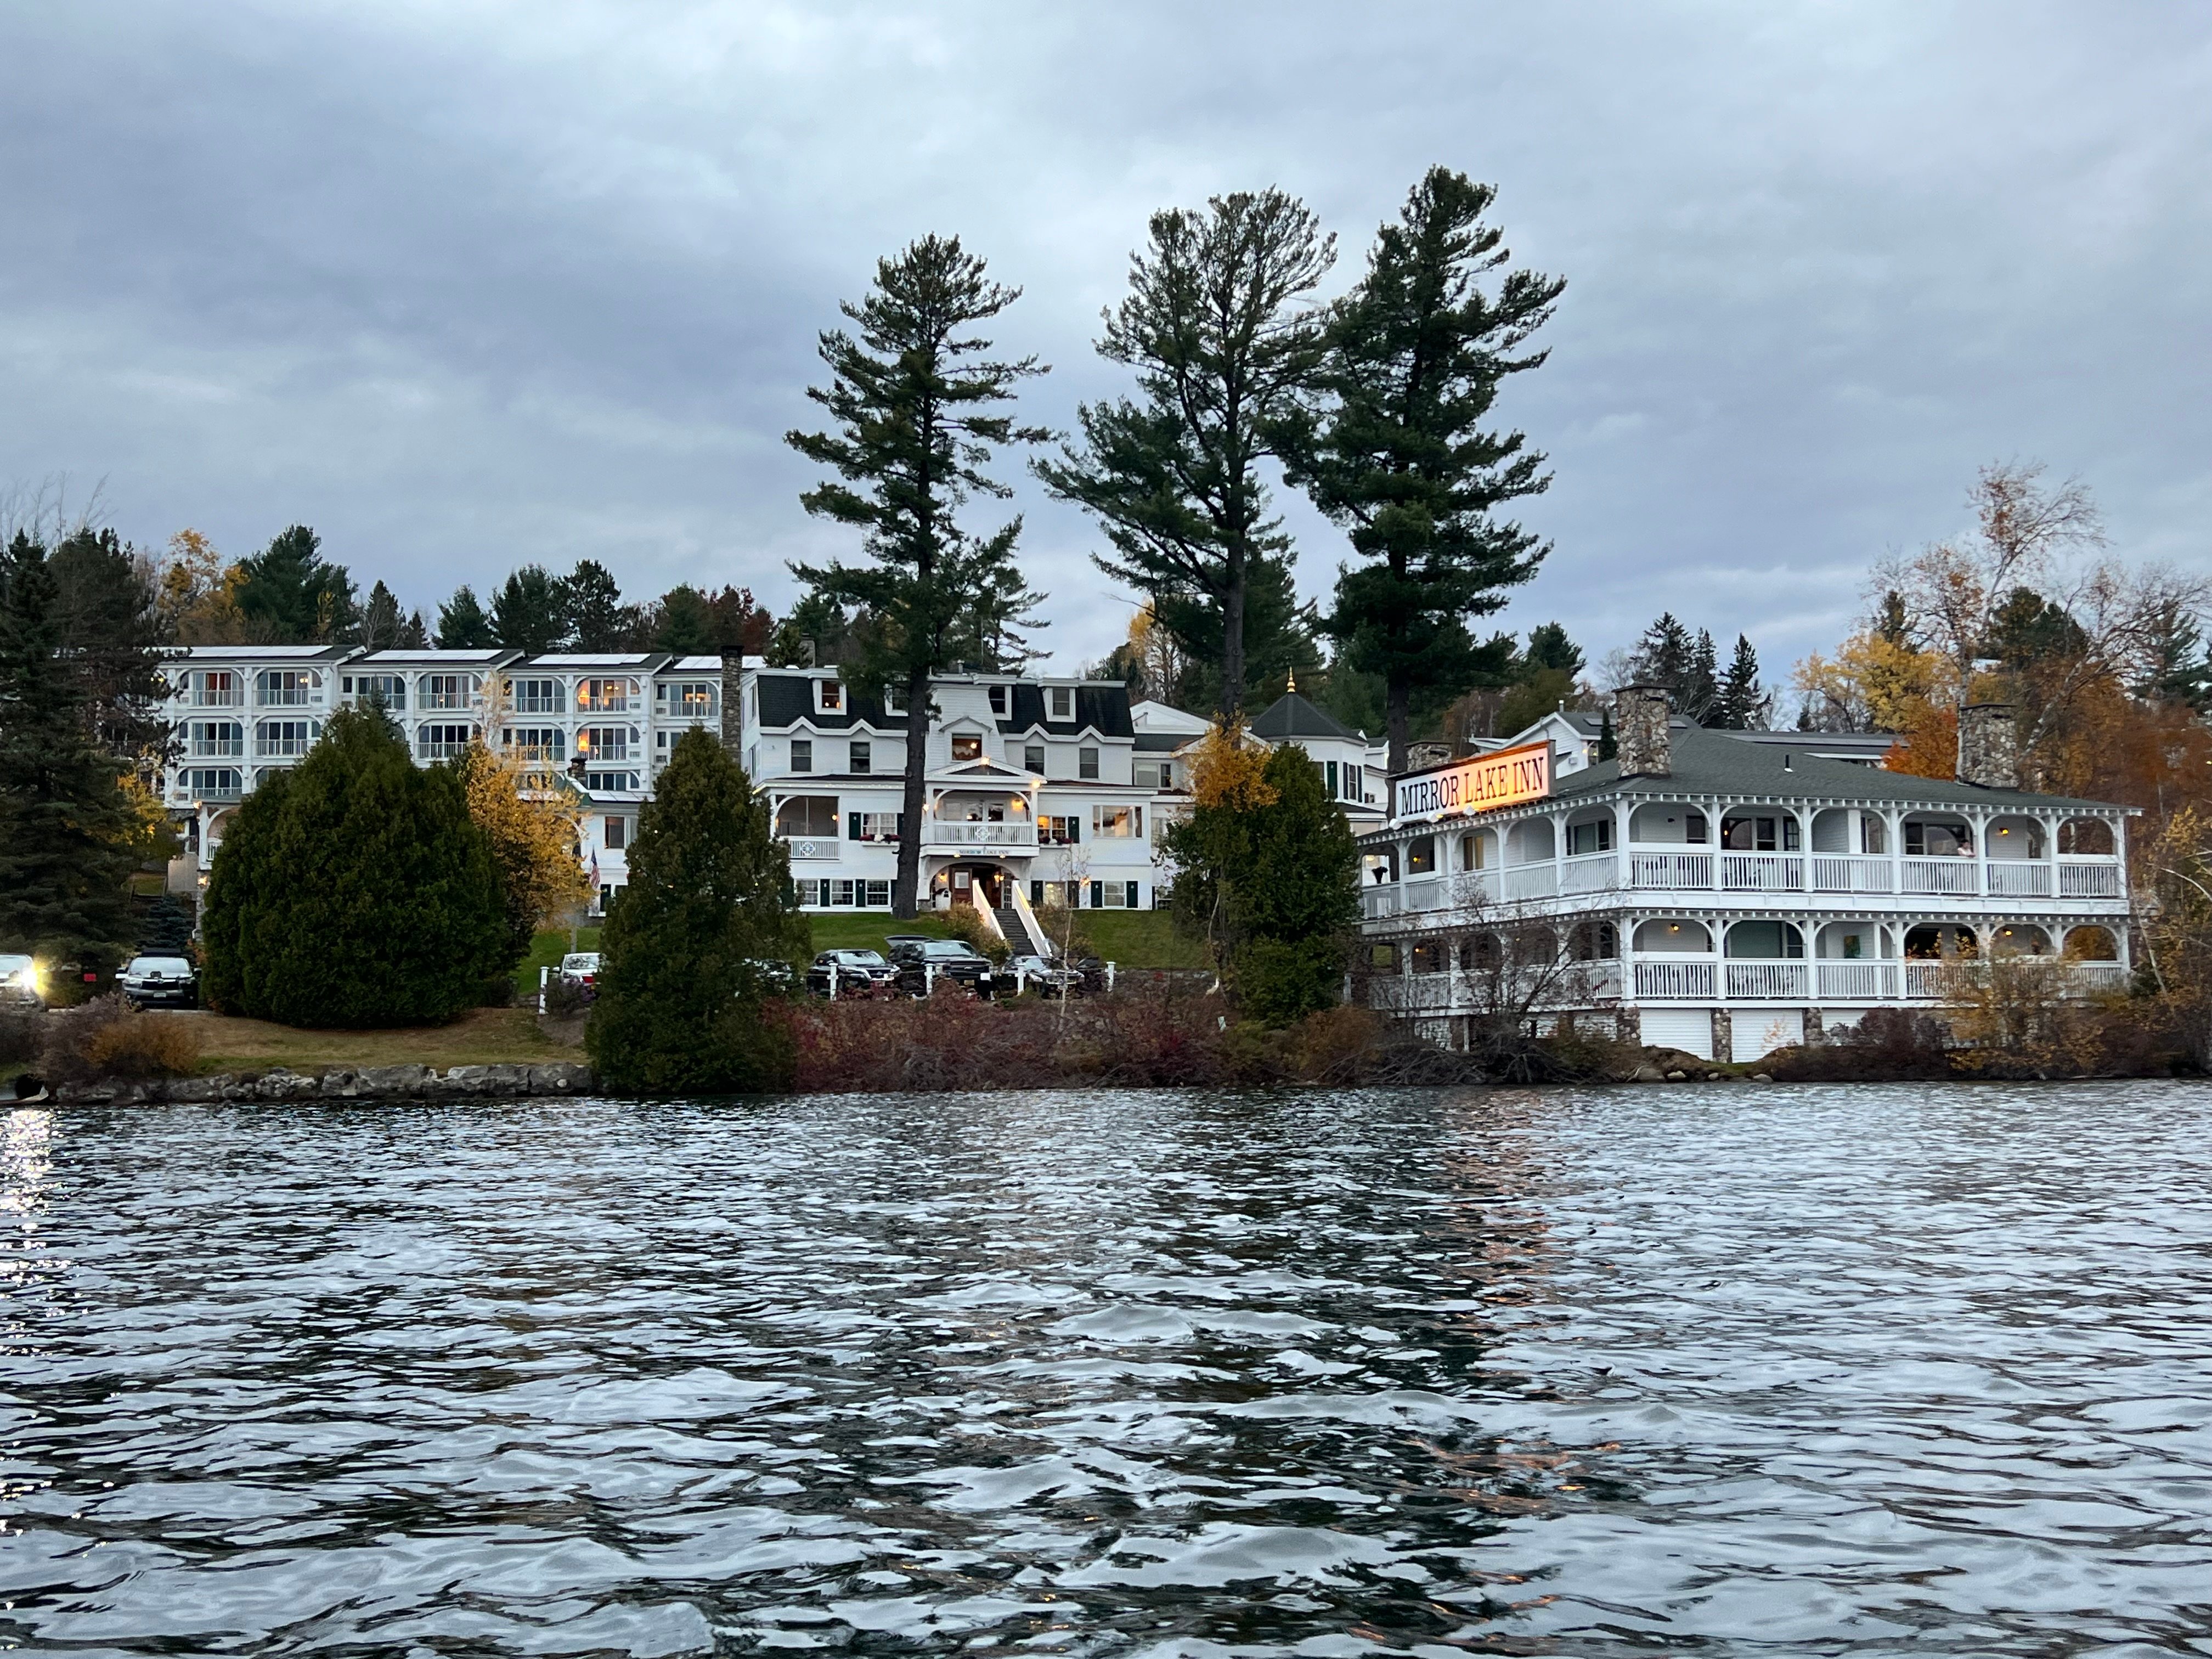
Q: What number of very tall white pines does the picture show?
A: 3